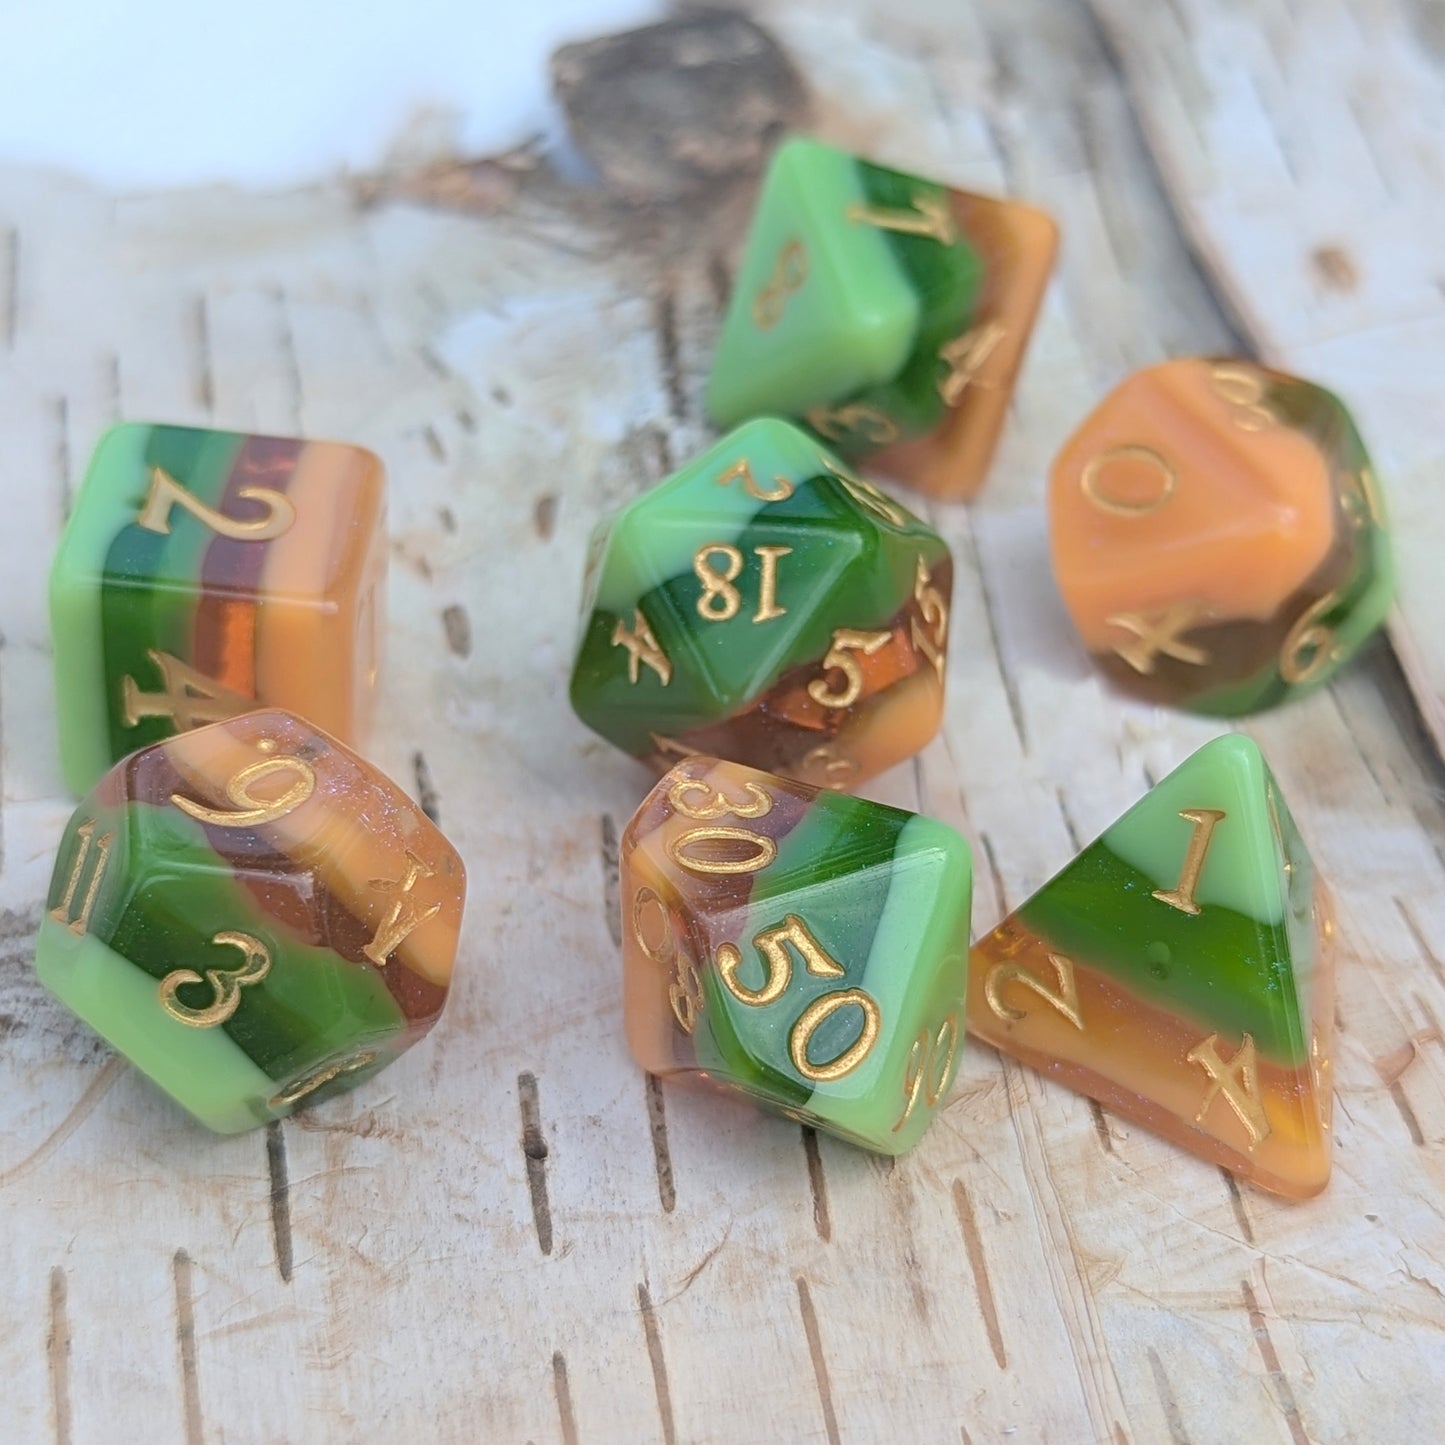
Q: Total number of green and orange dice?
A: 7